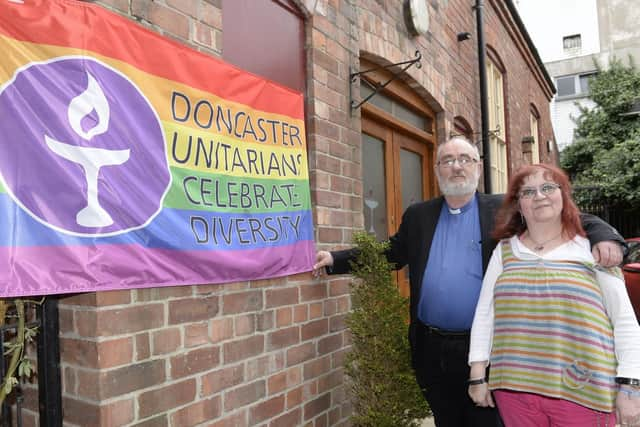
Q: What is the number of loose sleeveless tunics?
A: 1